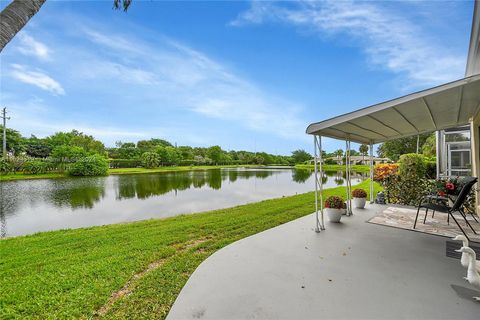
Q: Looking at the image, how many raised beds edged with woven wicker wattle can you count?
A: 0